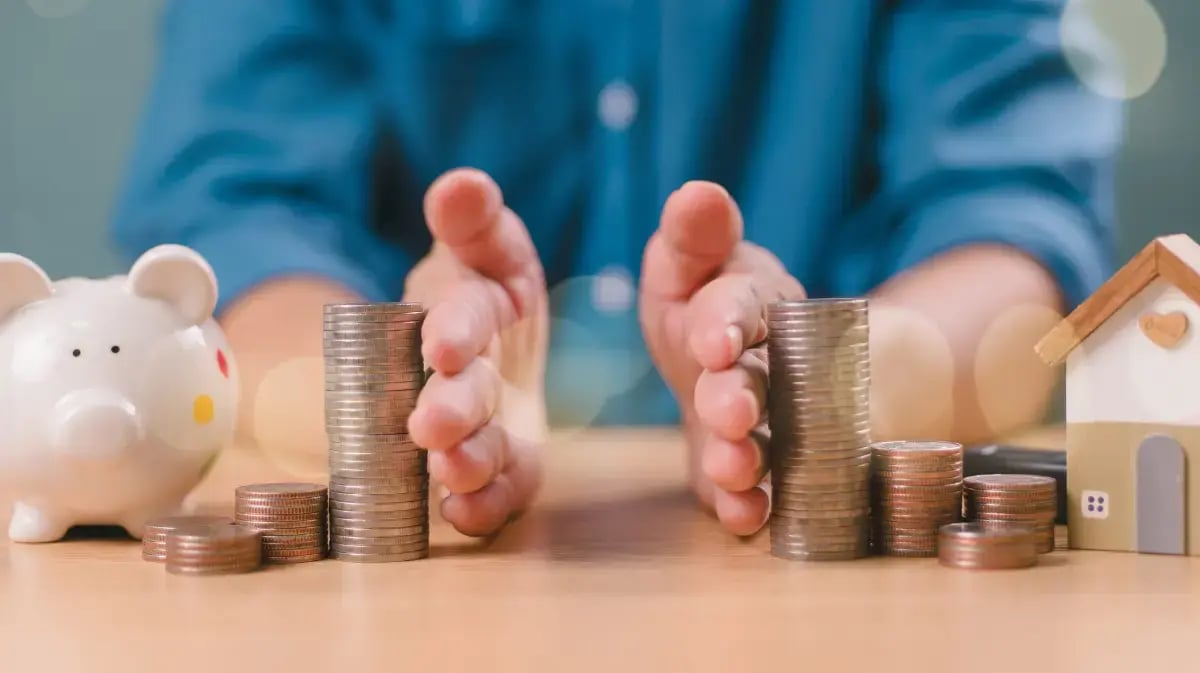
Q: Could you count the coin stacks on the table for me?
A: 8